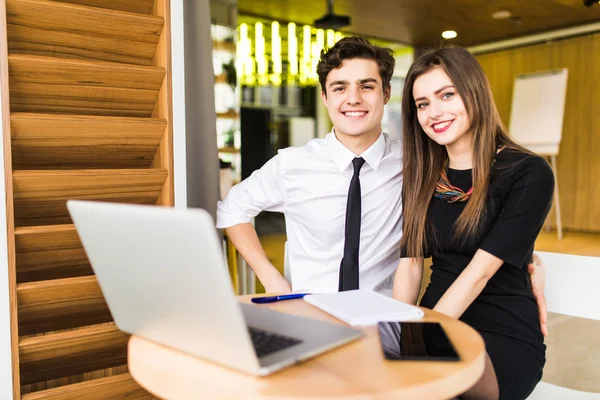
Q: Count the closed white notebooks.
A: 1